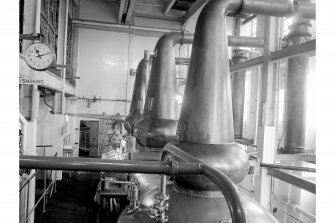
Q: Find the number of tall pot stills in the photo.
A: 3